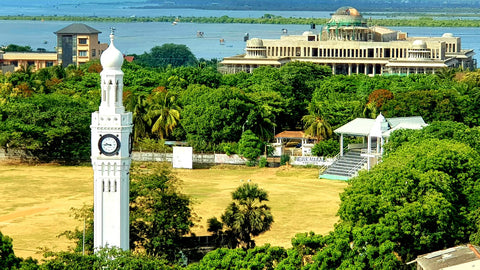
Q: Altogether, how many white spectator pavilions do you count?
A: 1